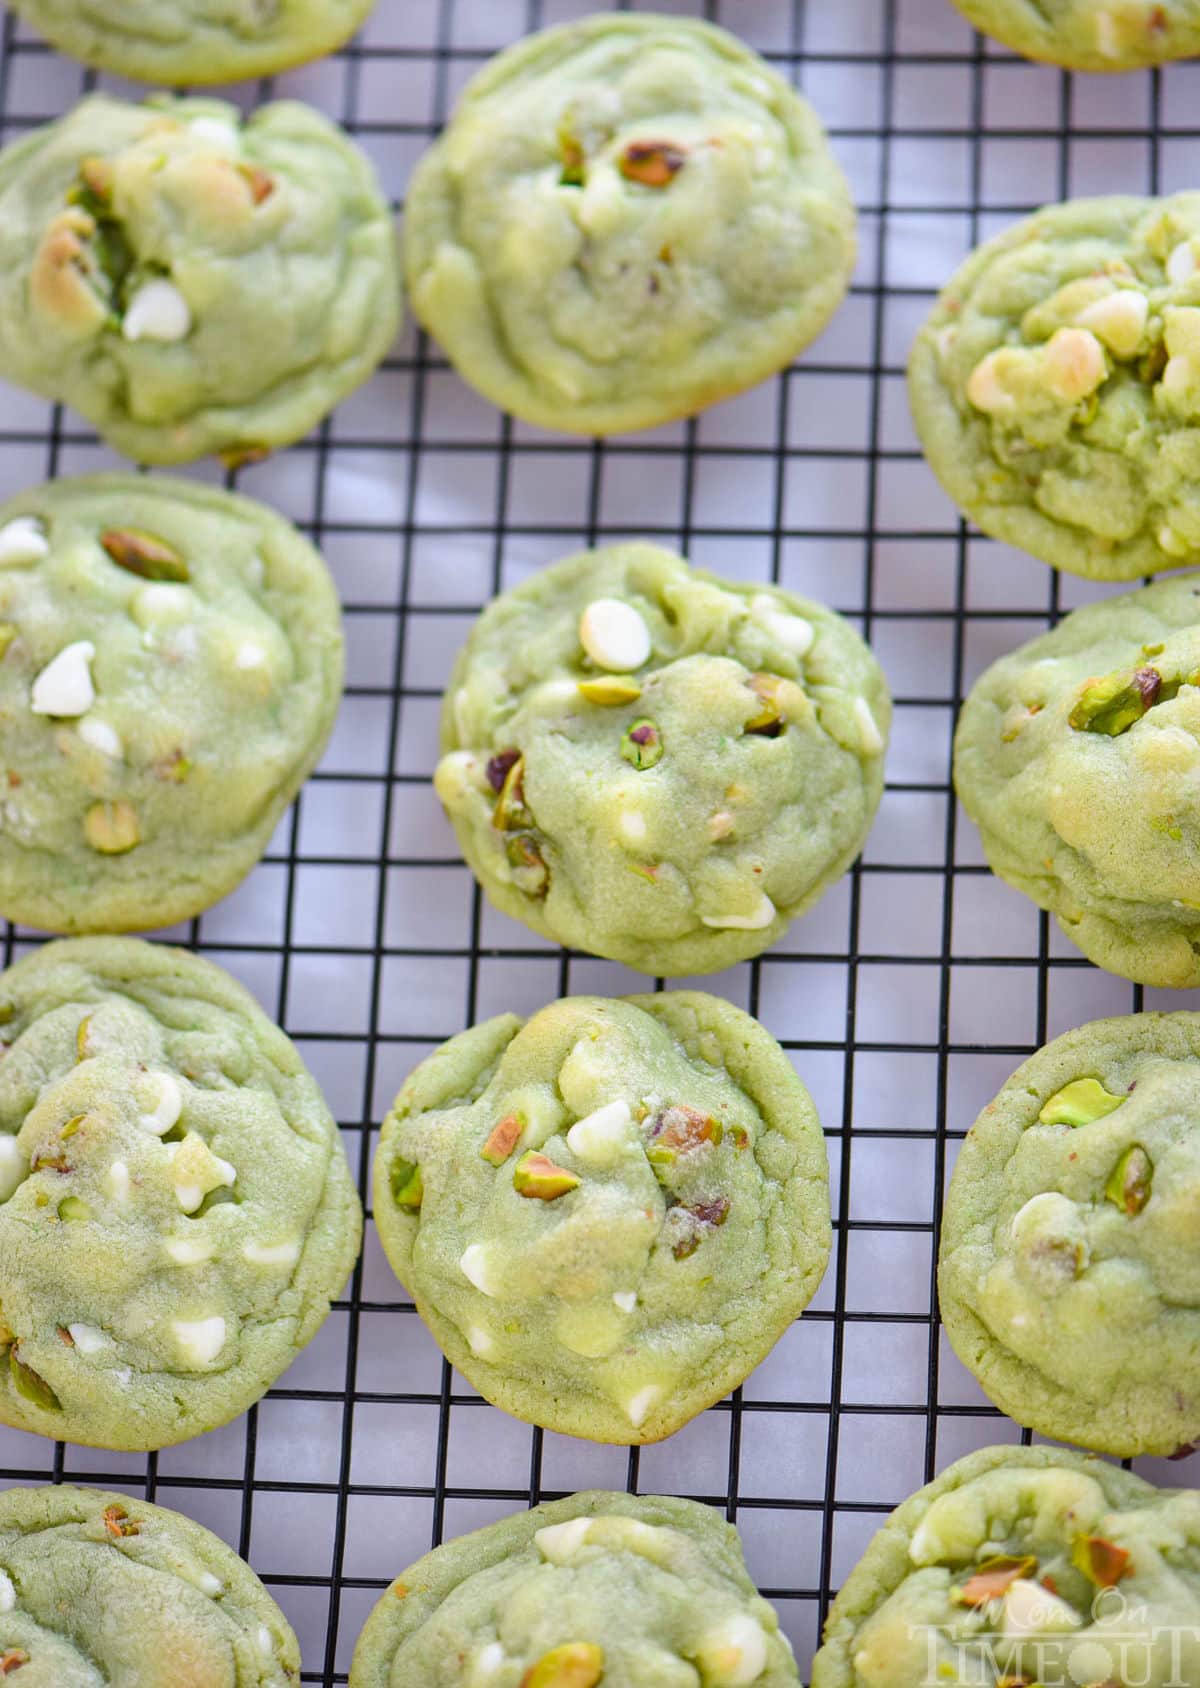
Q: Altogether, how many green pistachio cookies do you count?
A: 14